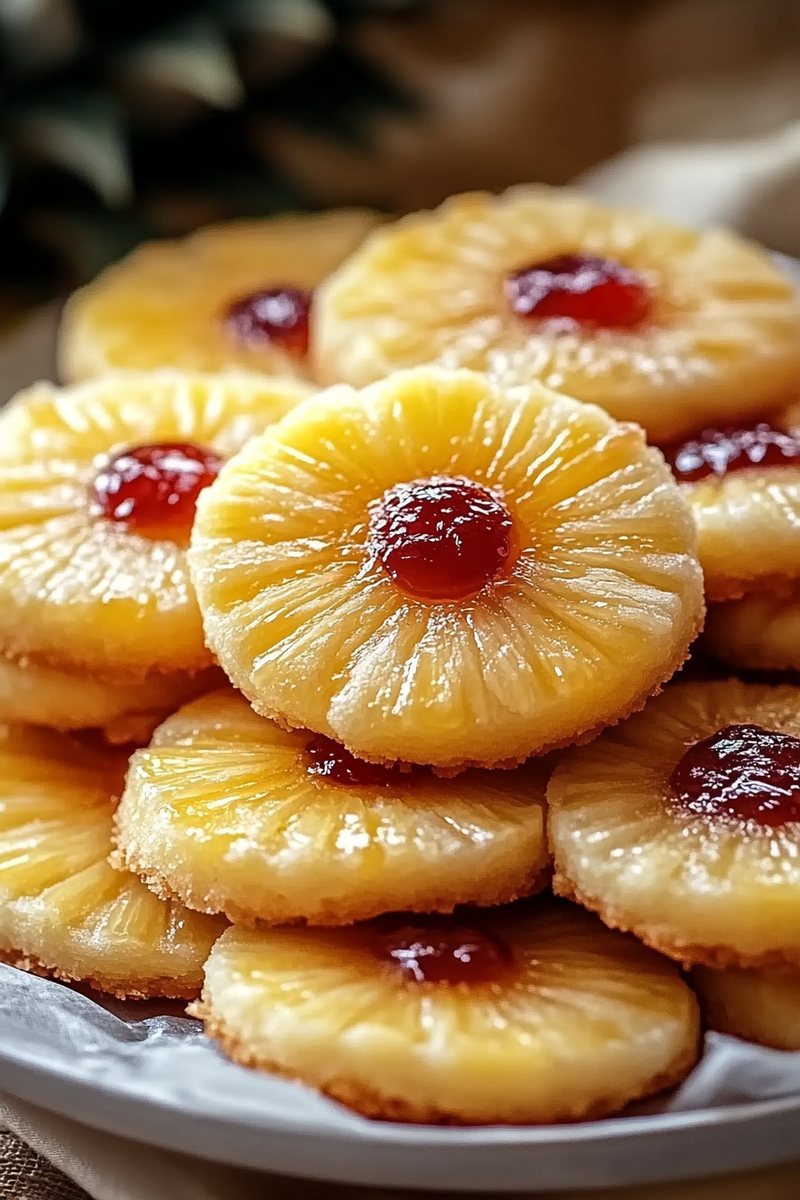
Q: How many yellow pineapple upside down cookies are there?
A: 12